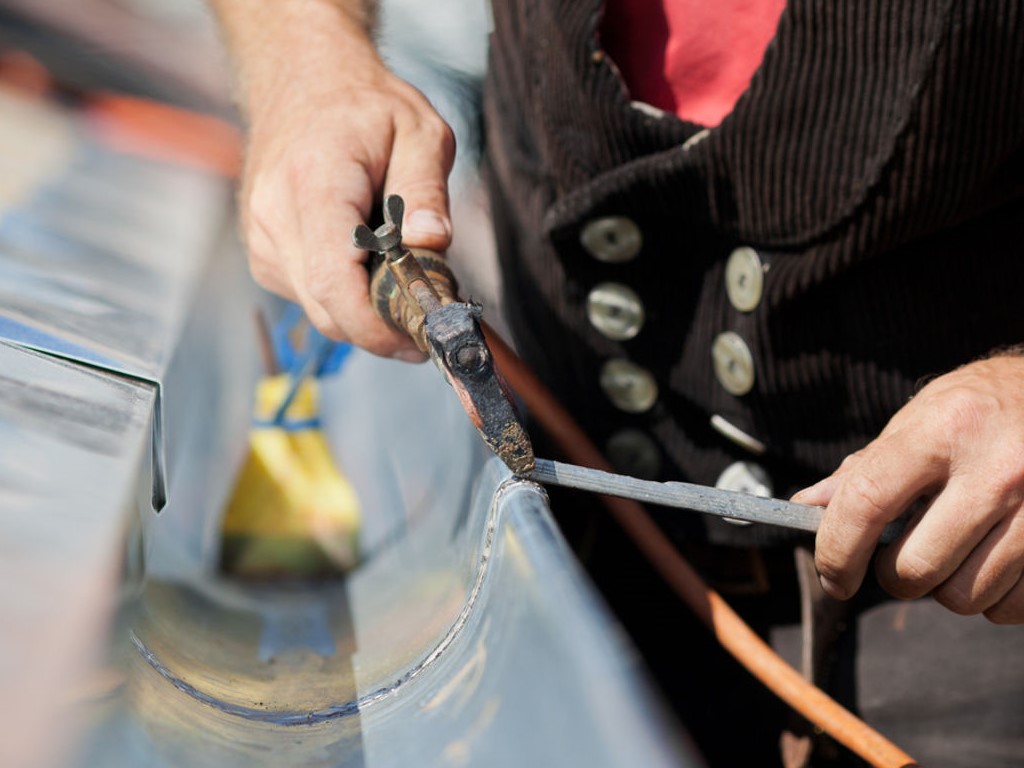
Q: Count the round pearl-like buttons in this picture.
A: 8